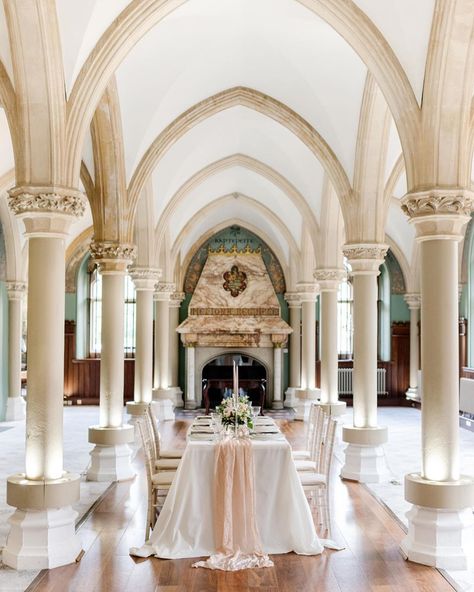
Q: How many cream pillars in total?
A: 12